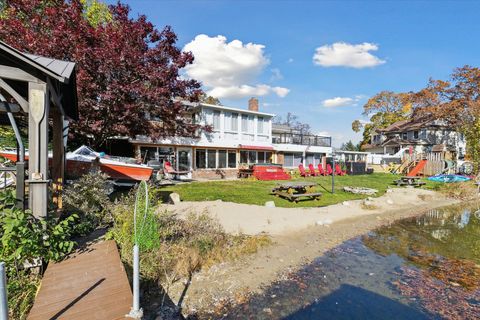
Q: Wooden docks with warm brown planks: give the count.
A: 1